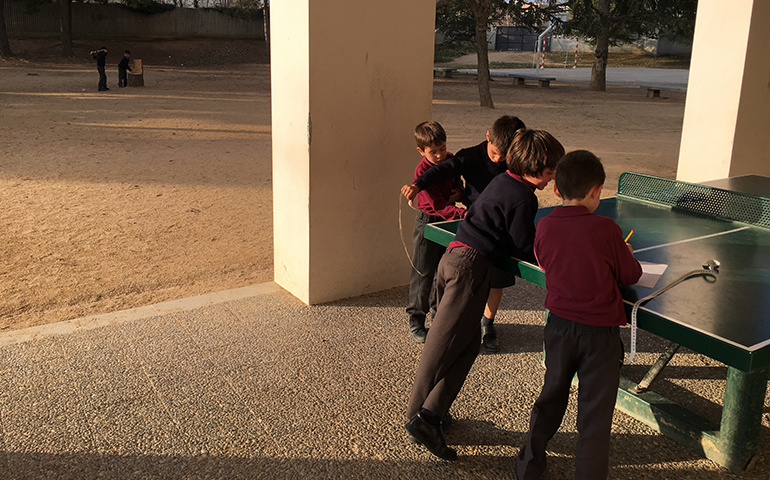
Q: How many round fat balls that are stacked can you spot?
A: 0